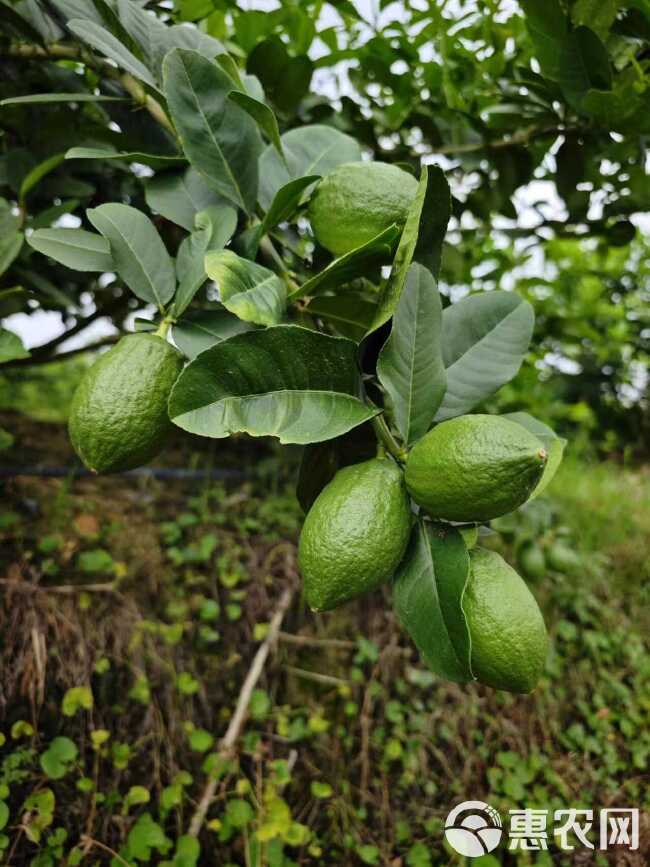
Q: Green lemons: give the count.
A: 5